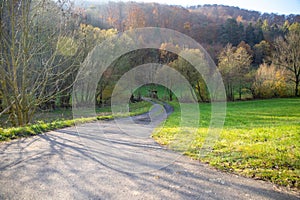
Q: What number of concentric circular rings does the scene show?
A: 2